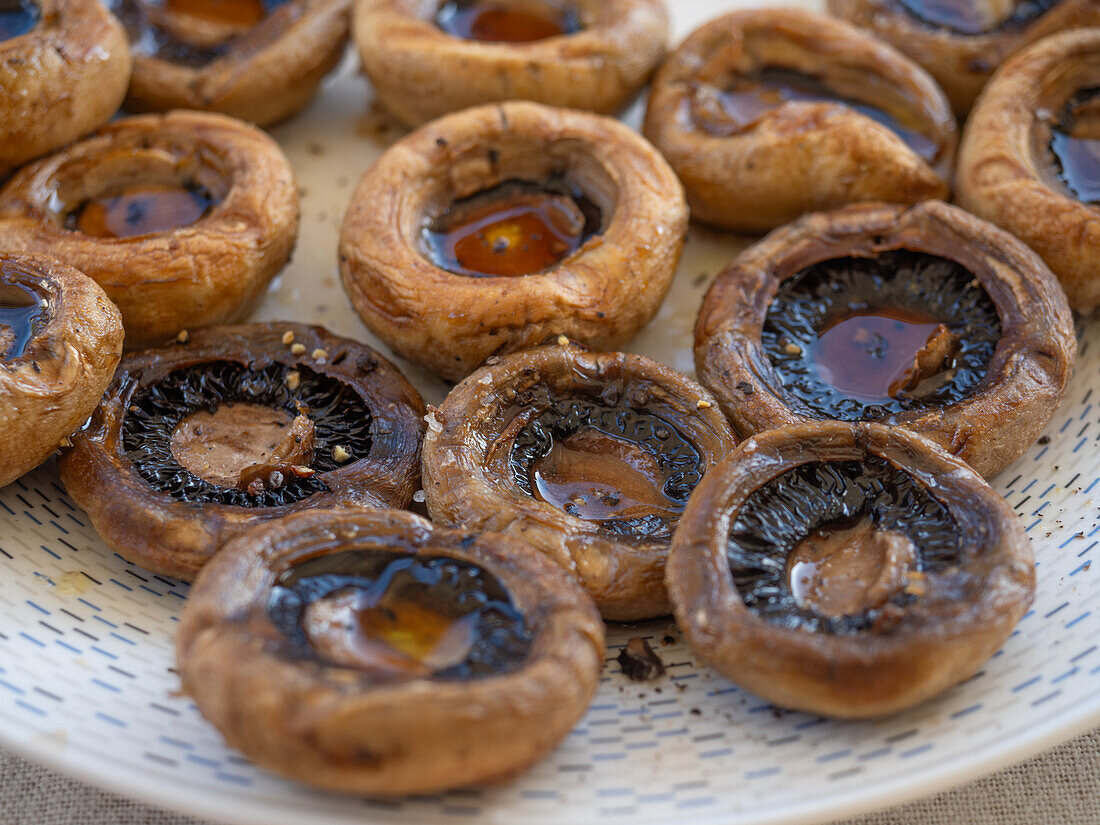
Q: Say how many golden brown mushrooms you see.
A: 14